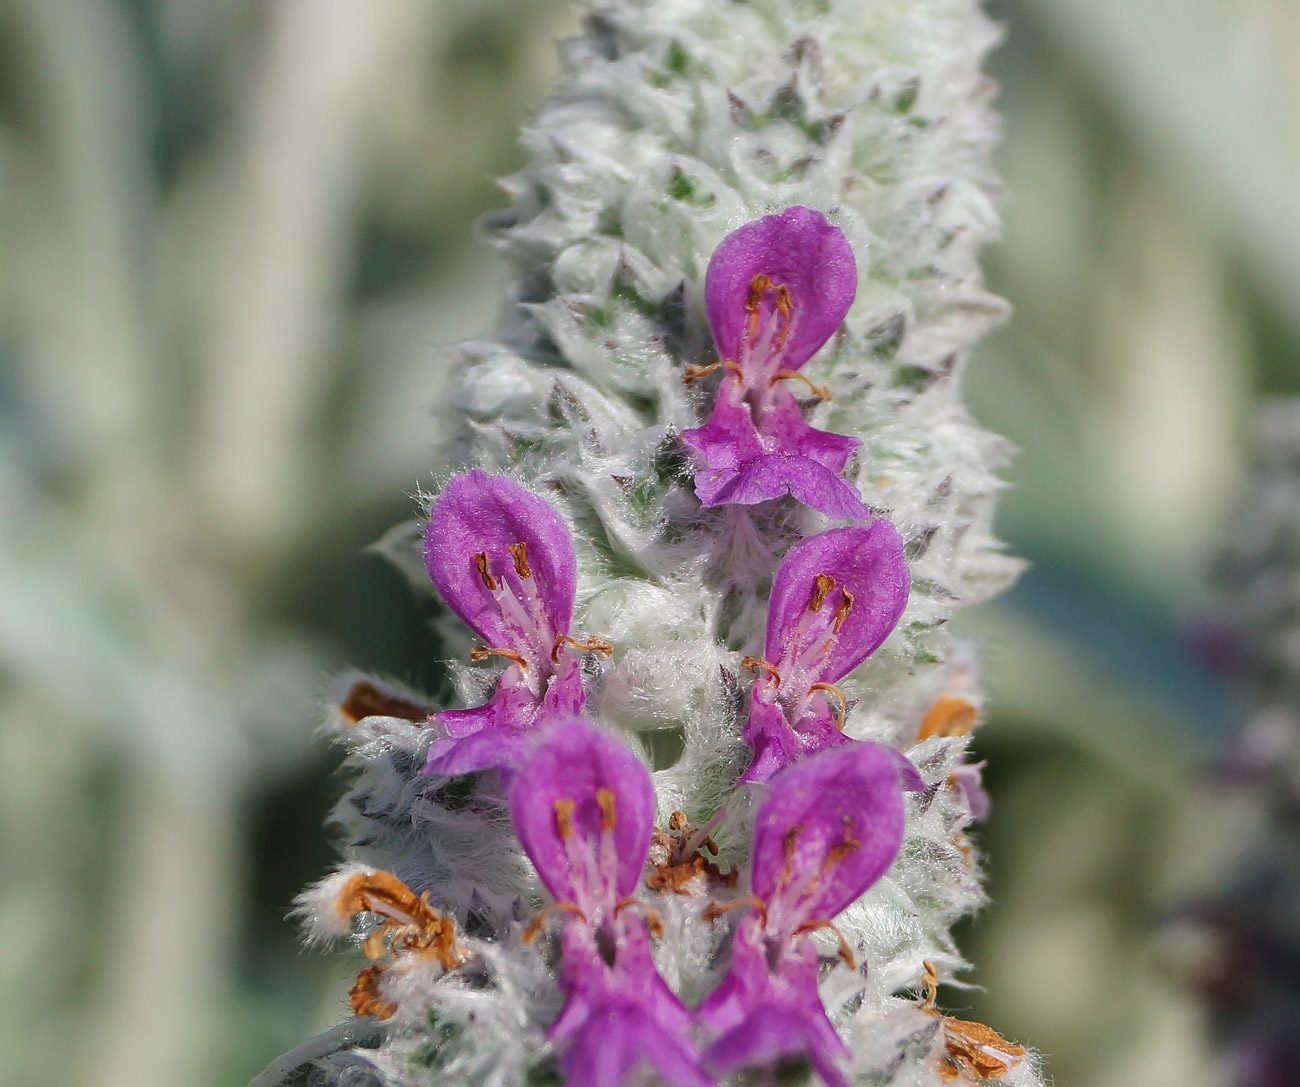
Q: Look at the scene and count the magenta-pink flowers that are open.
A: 5